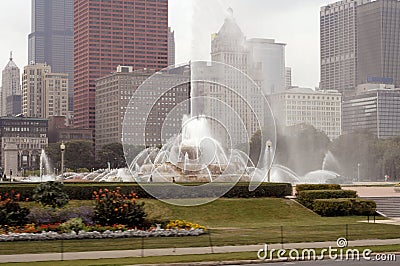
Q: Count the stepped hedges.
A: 3